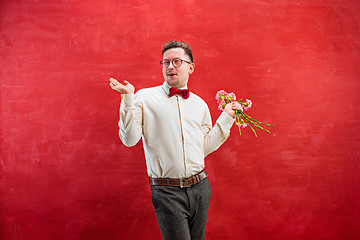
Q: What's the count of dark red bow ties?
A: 1